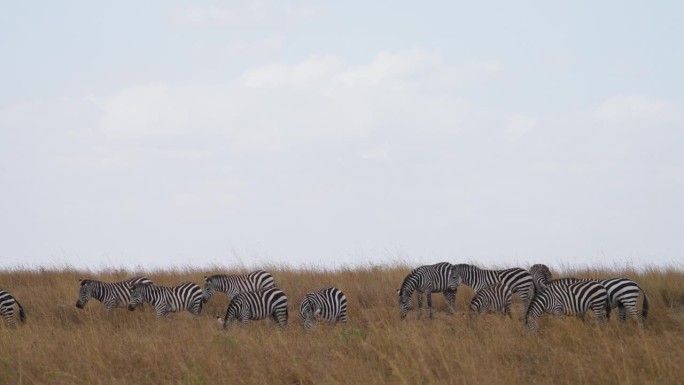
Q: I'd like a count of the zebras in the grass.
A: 12